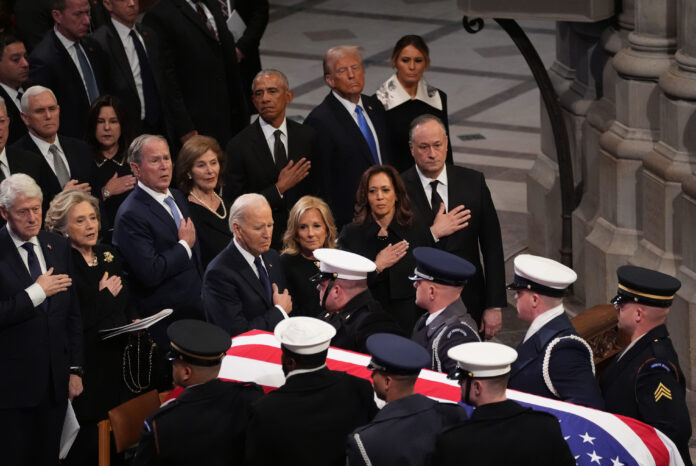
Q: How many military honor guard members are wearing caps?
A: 8